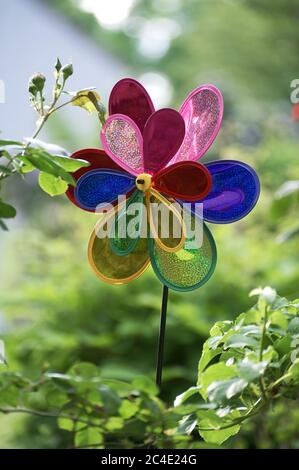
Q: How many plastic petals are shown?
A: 12